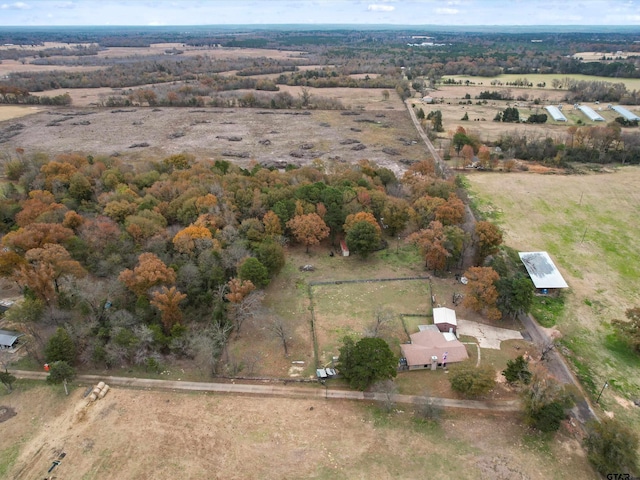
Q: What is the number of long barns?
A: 3